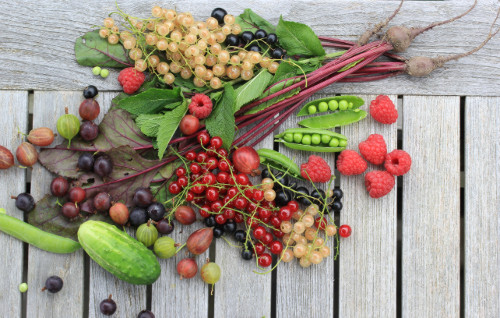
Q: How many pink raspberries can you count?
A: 8